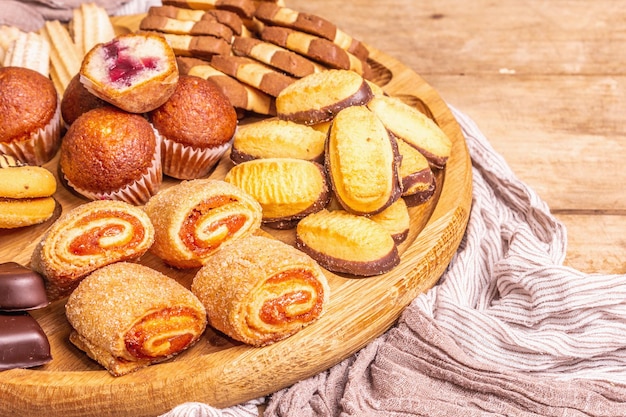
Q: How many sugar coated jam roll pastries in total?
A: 4